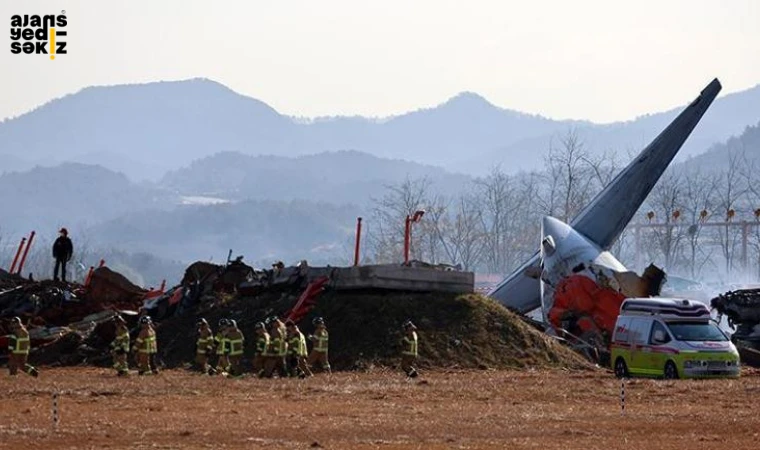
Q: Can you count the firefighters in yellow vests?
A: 11